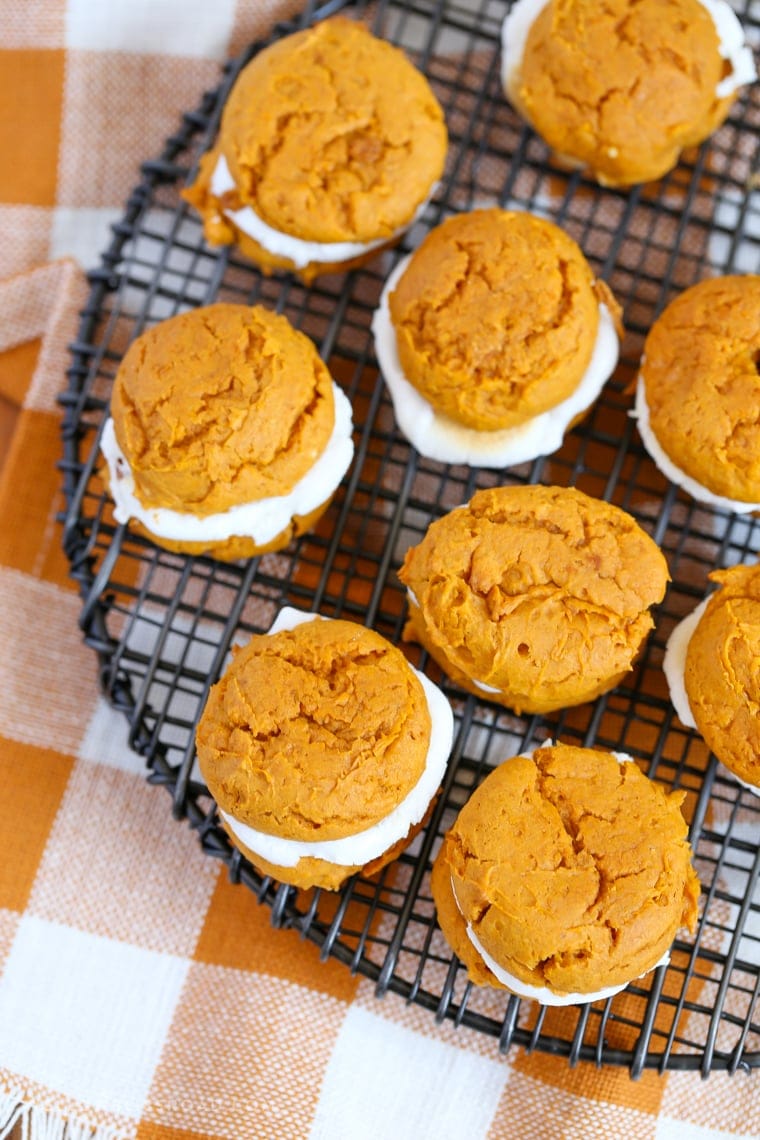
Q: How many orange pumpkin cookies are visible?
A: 9